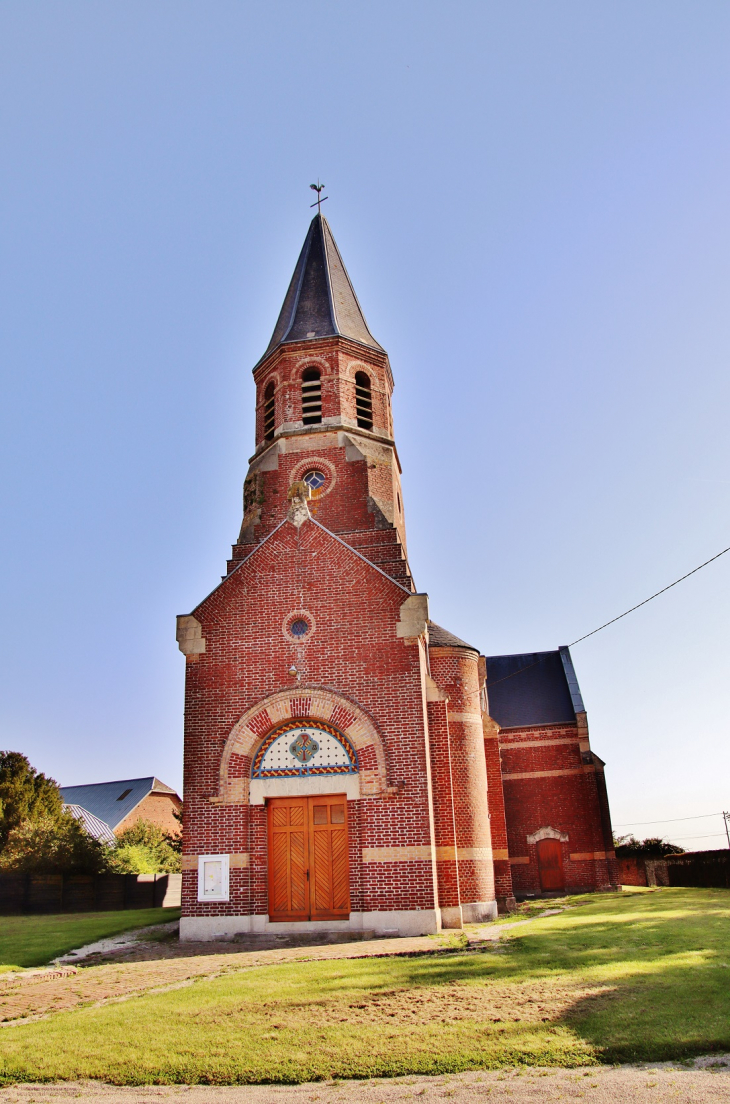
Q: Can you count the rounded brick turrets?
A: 1